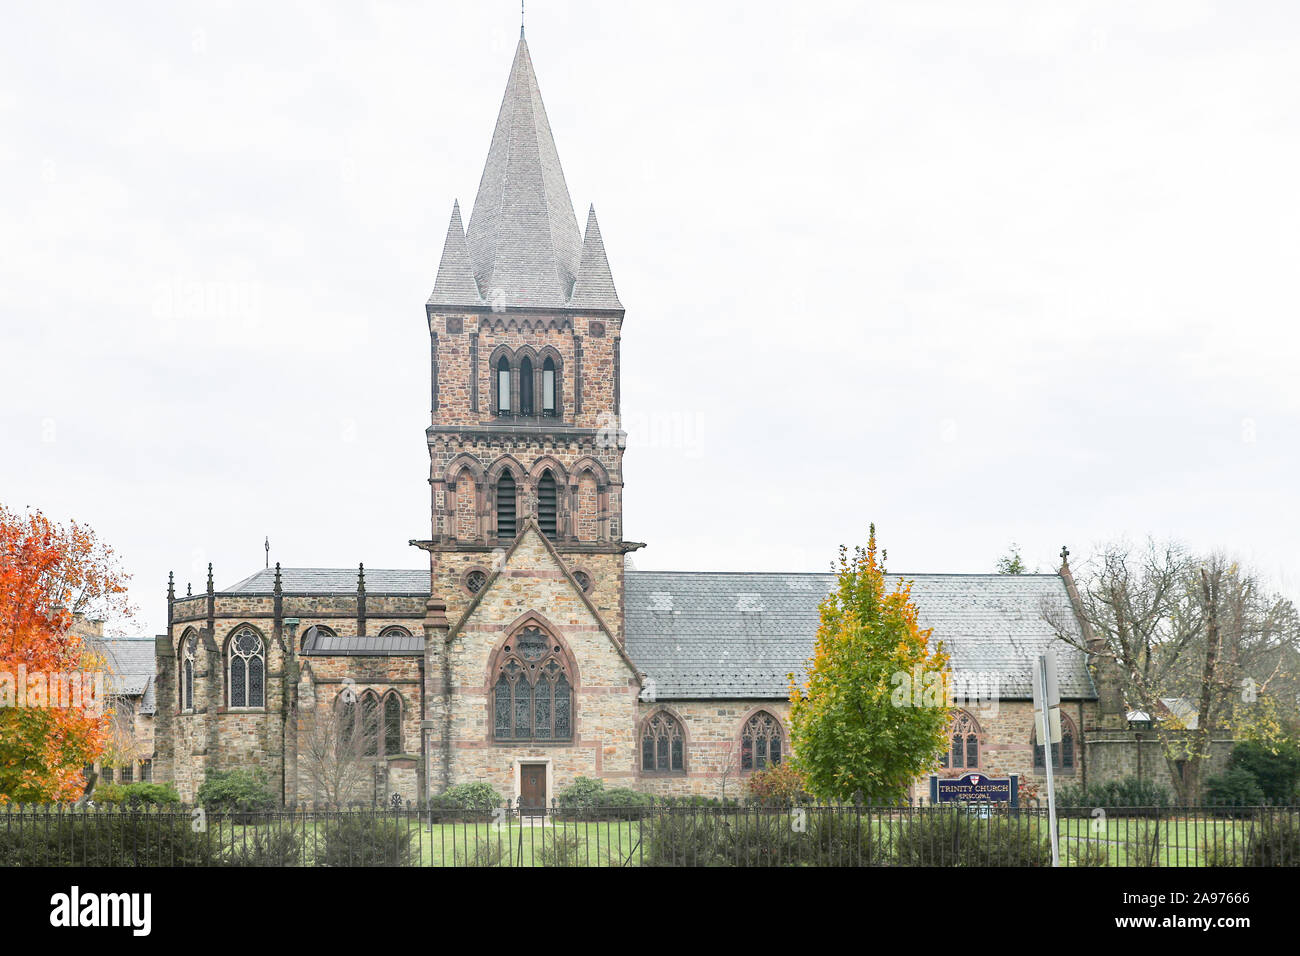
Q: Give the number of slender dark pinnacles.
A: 5